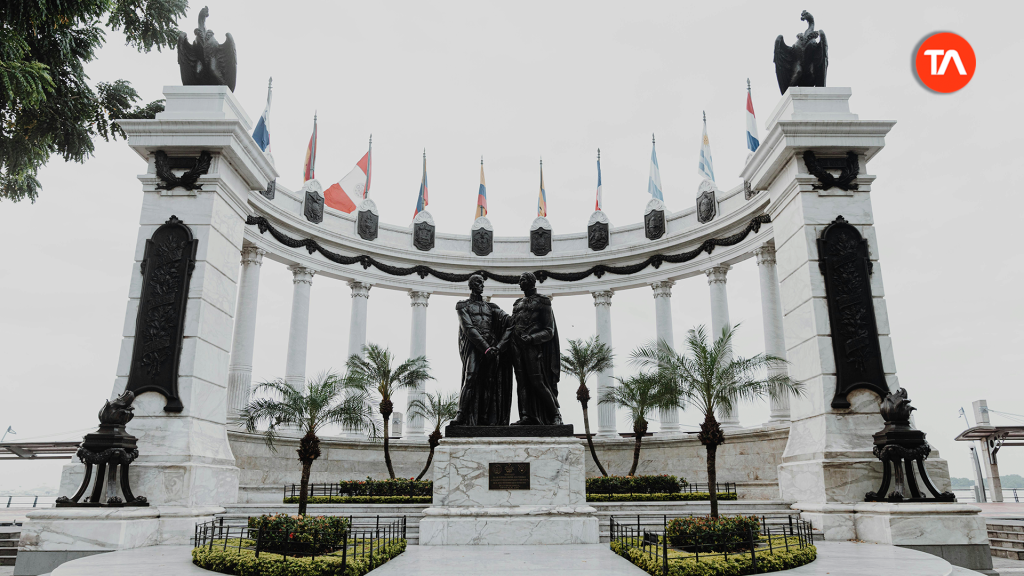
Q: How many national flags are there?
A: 10